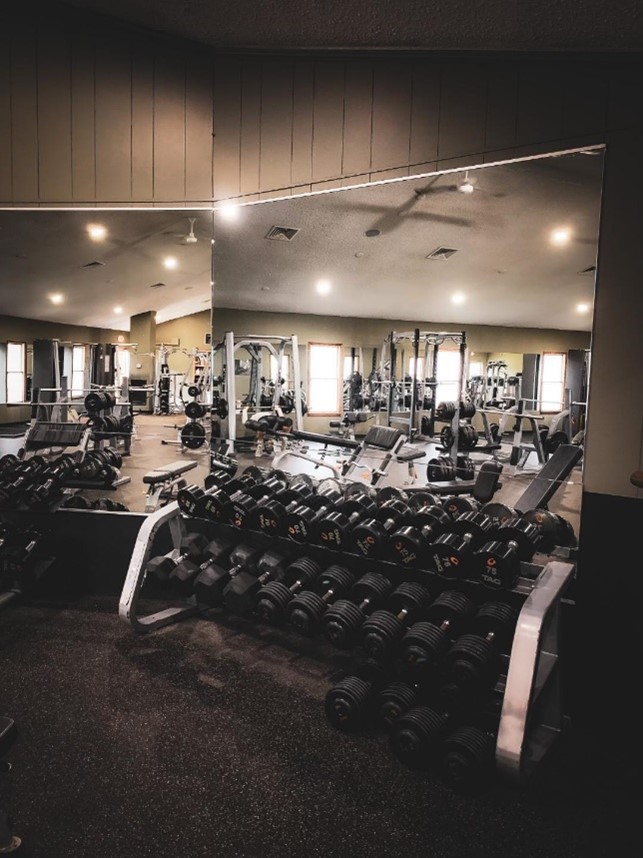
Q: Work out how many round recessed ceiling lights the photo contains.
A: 9